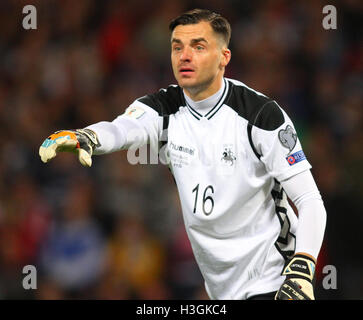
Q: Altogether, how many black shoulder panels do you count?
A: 2